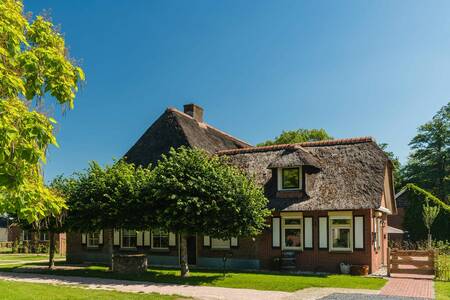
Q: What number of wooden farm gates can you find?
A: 1